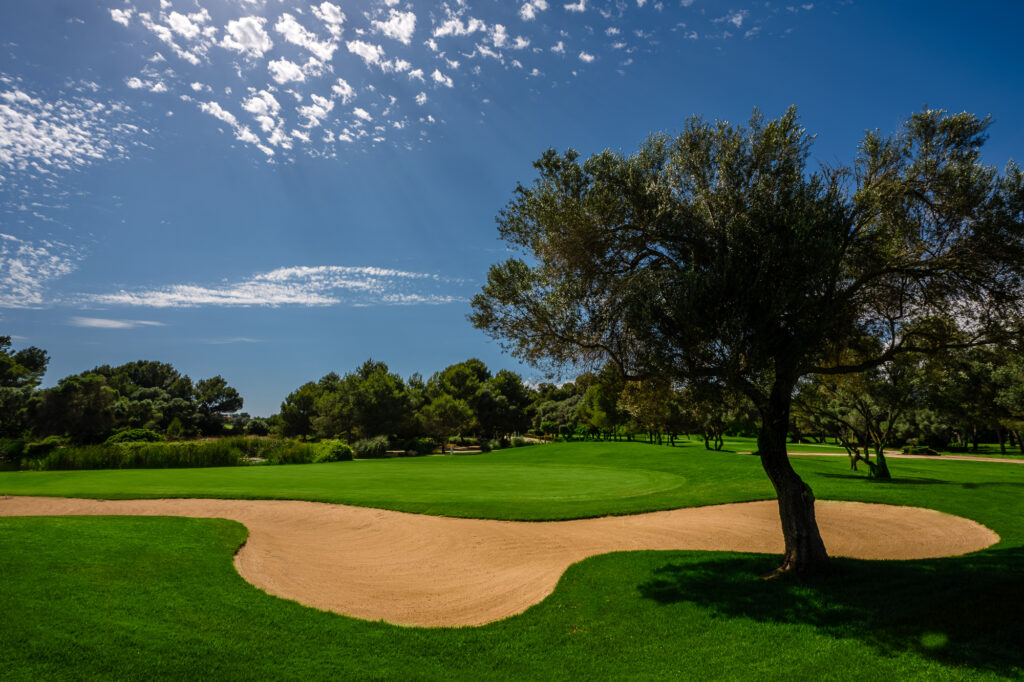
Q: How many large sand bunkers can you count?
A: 1